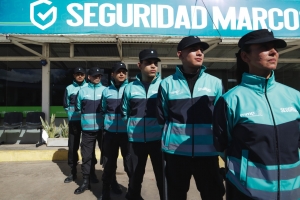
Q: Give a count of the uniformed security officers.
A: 6